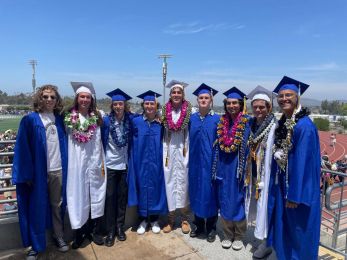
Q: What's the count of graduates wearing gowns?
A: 9